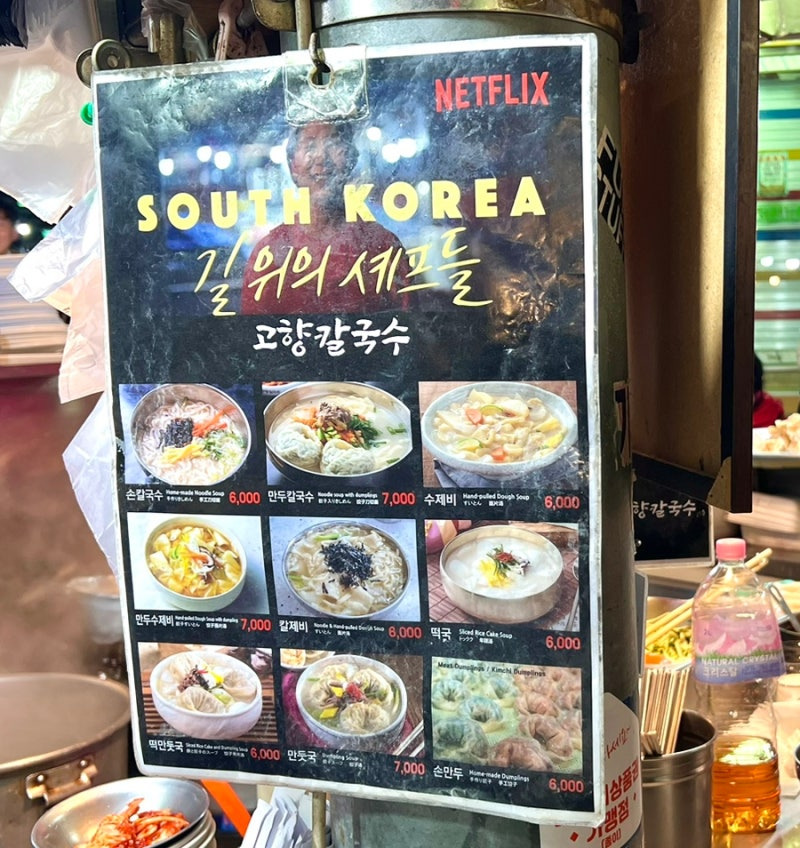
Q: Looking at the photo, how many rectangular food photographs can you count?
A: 9